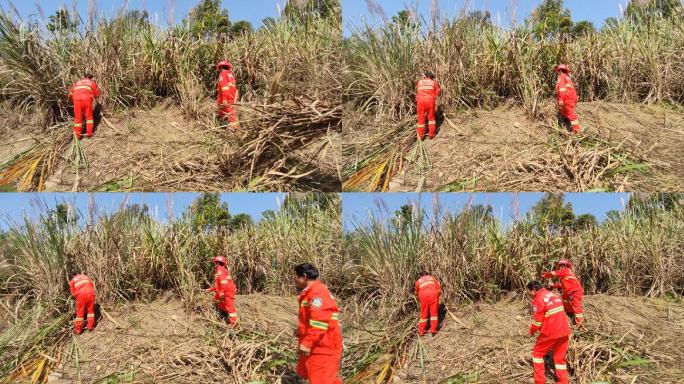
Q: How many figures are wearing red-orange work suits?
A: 10